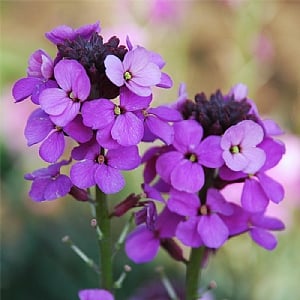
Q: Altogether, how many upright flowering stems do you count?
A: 2